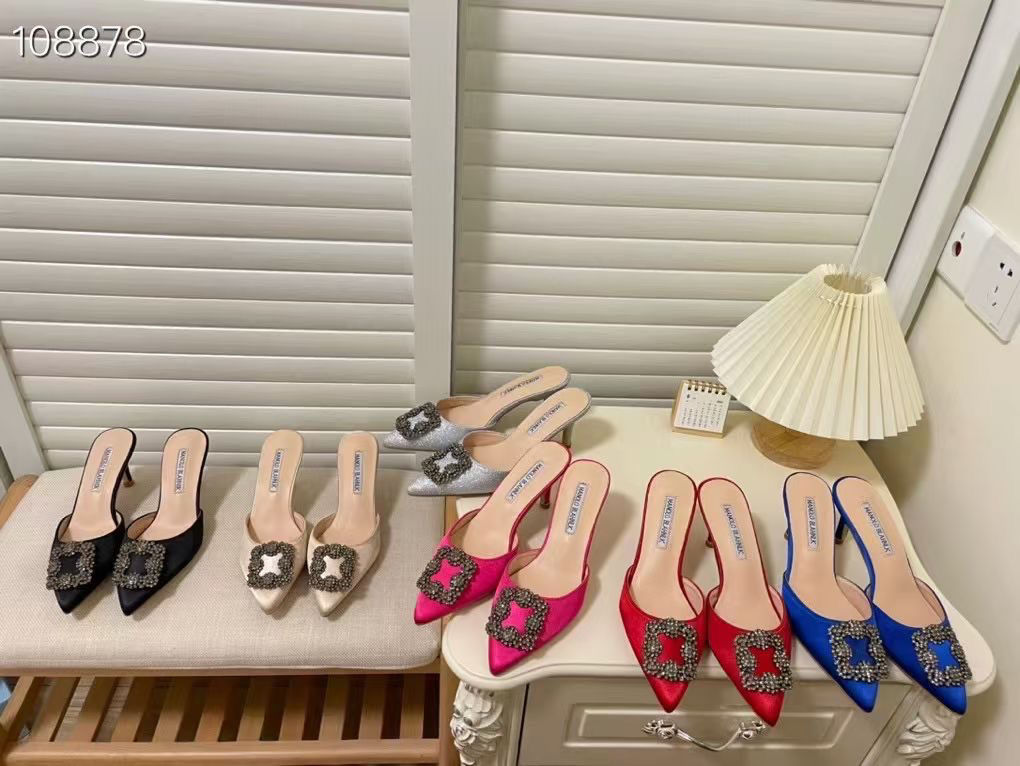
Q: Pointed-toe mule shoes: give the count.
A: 12